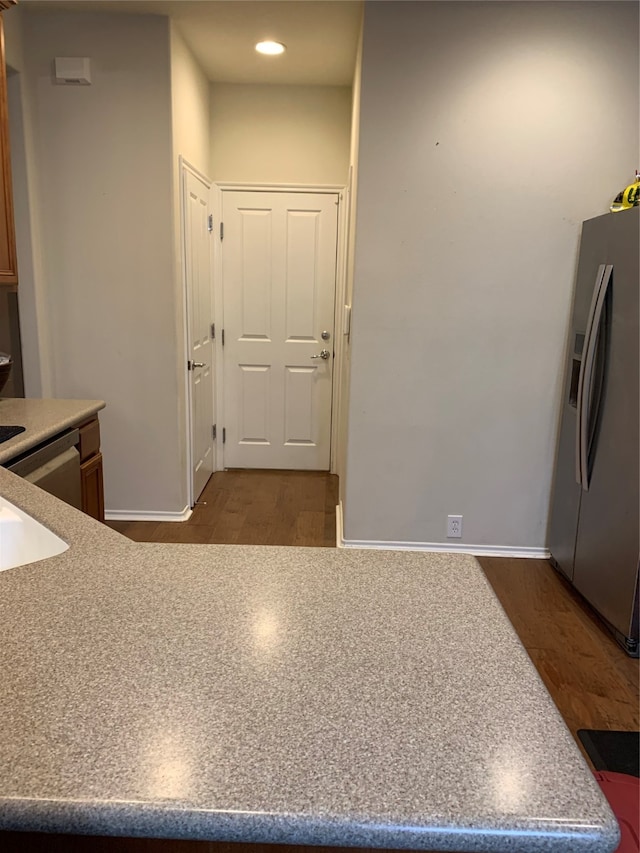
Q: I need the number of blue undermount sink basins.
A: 0